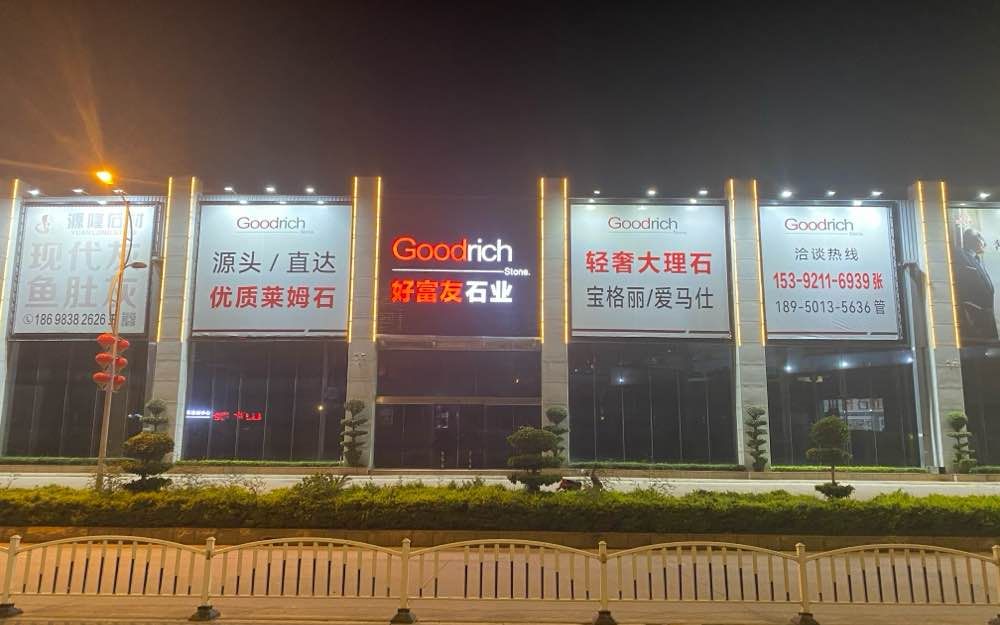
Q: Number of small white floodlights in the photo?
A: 13